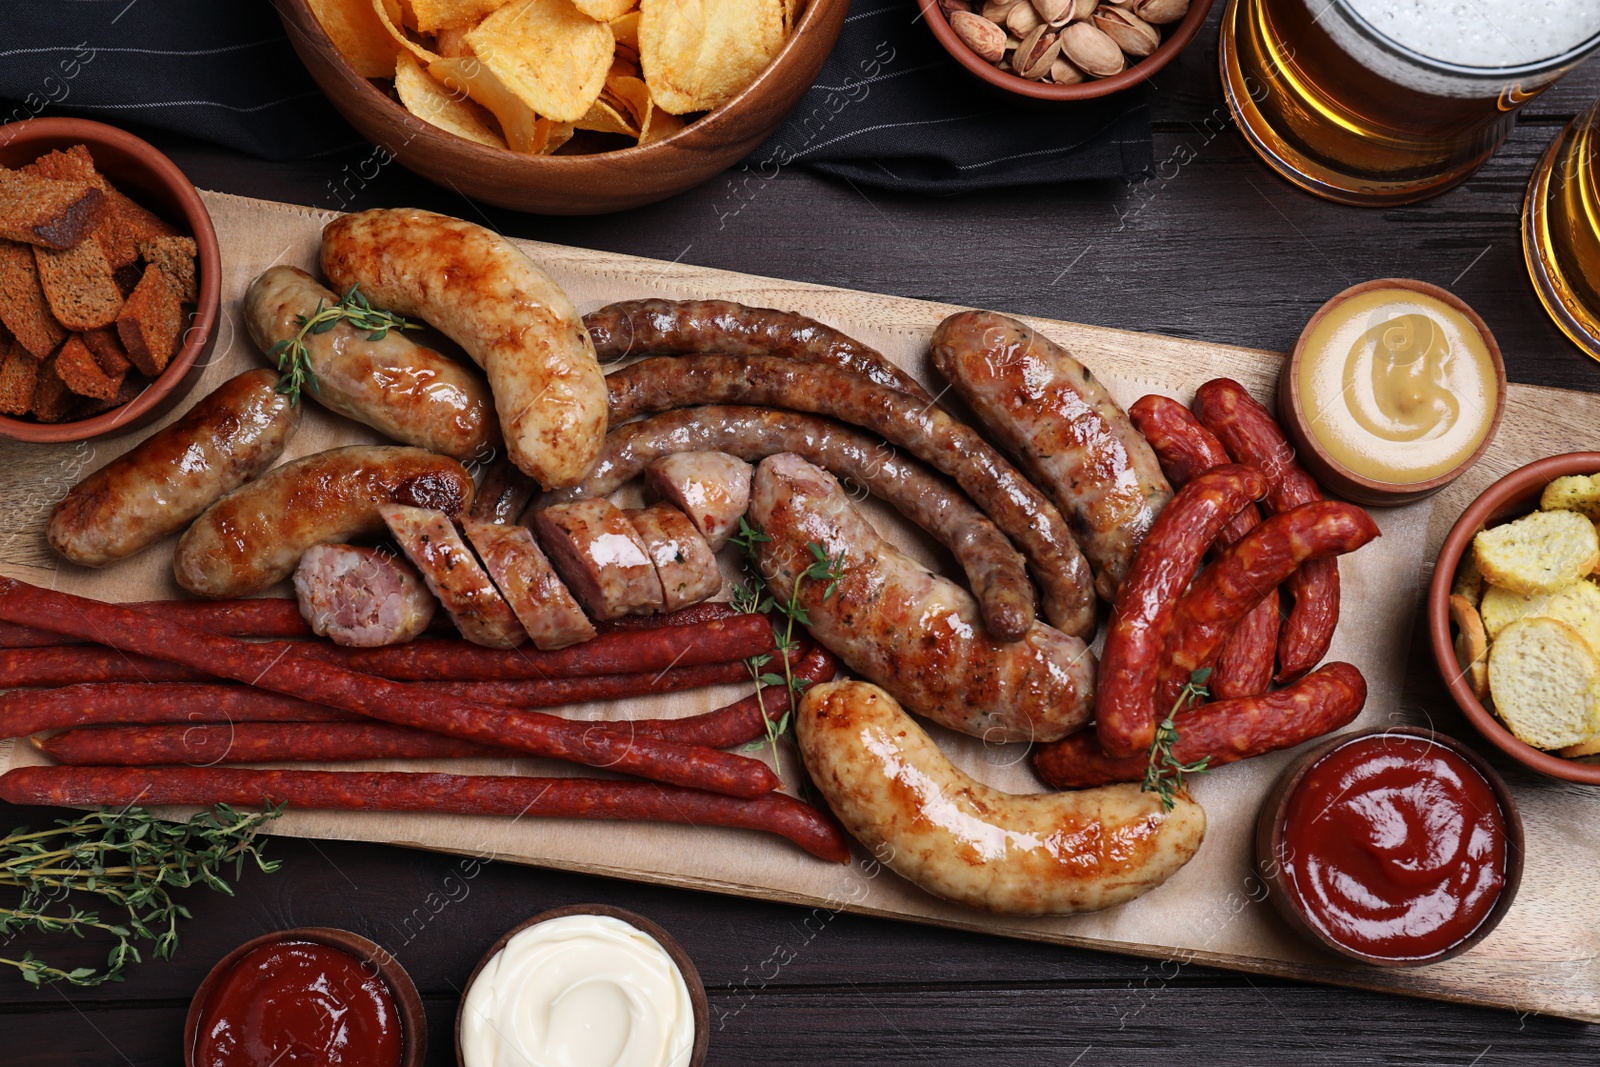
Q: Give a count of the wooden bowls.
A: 5